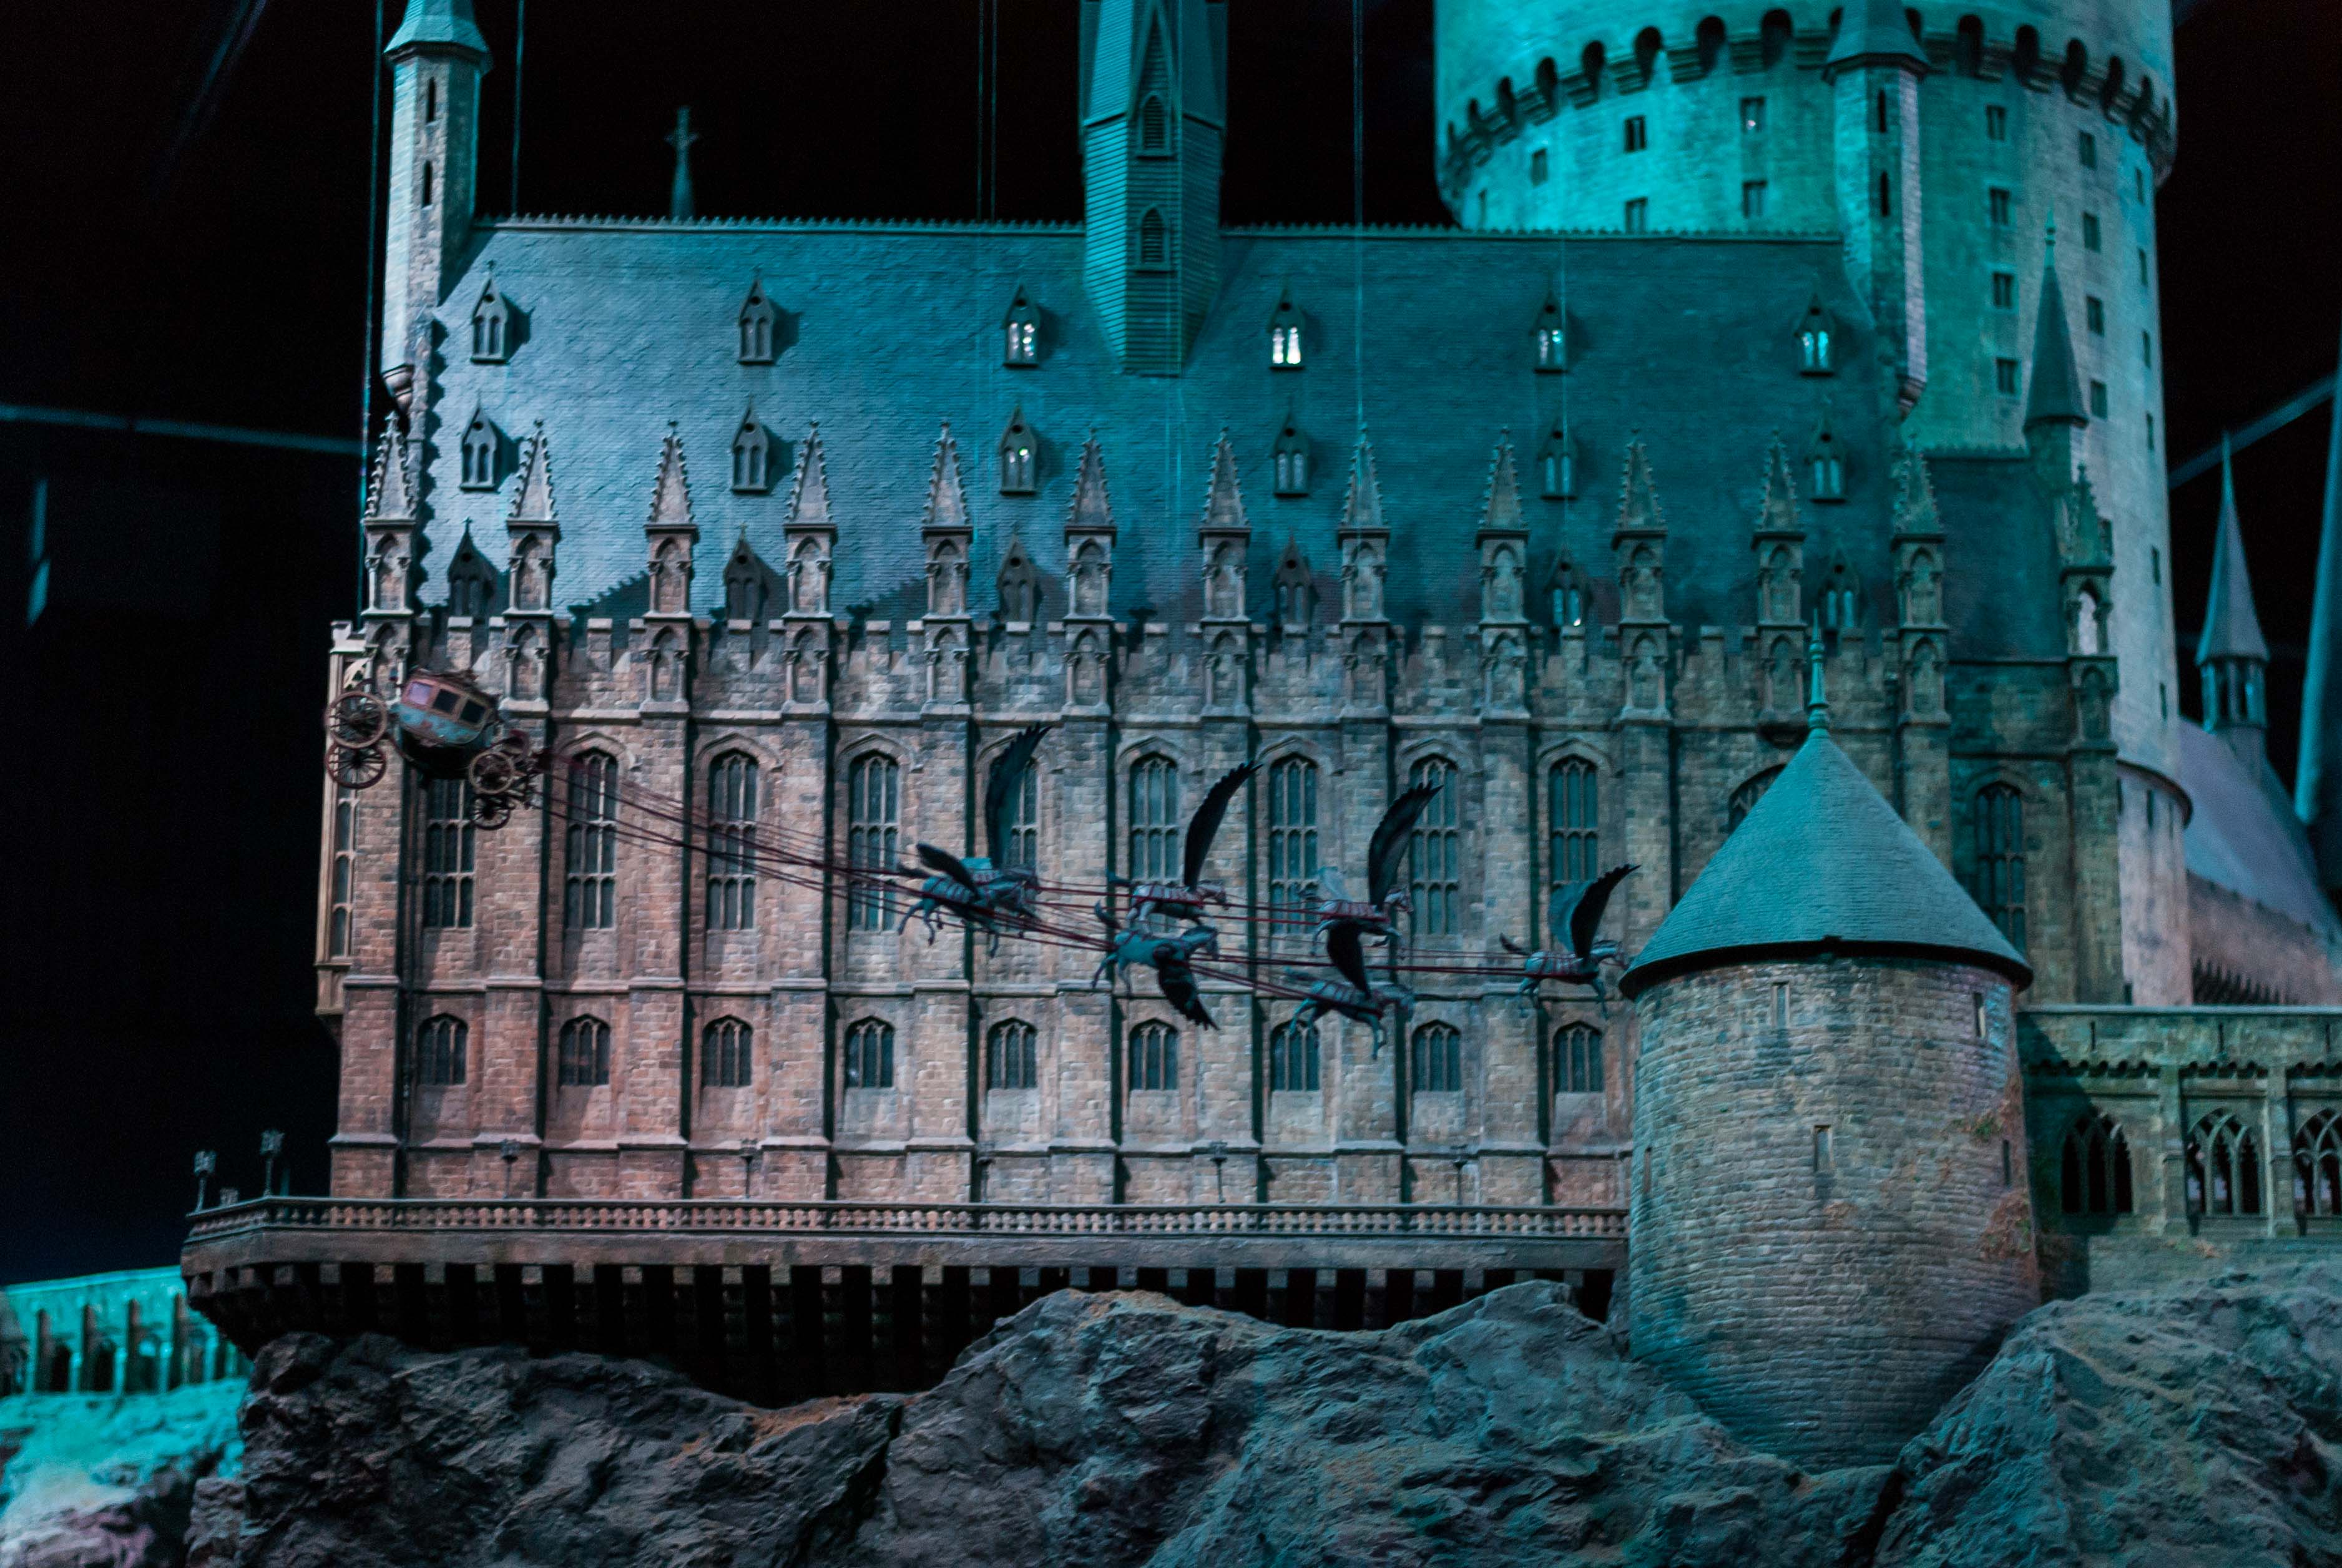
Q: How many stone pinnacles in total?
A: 13